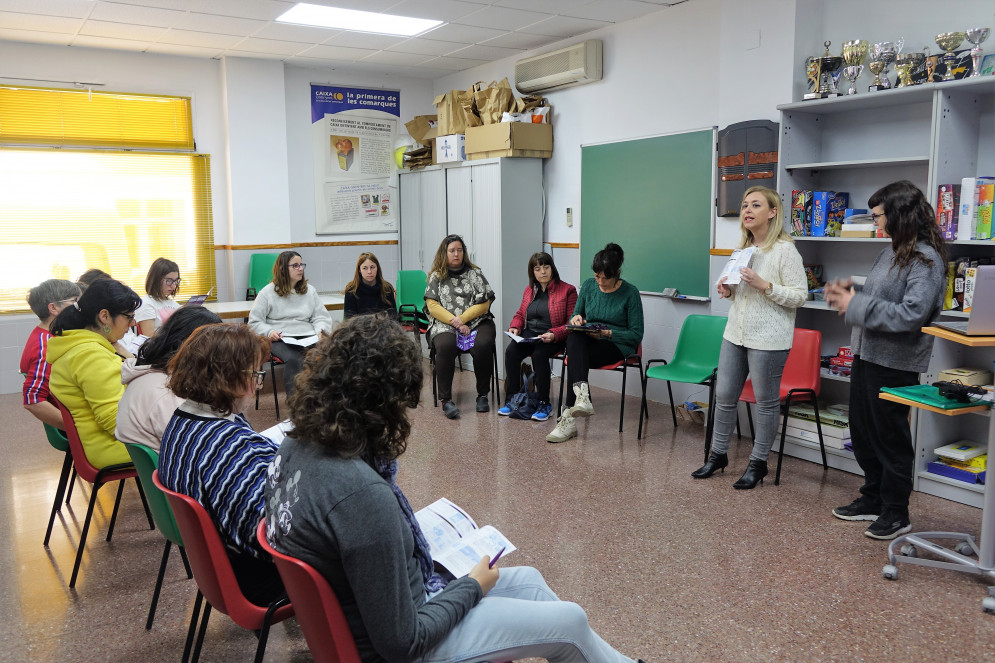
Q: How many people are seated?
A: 12